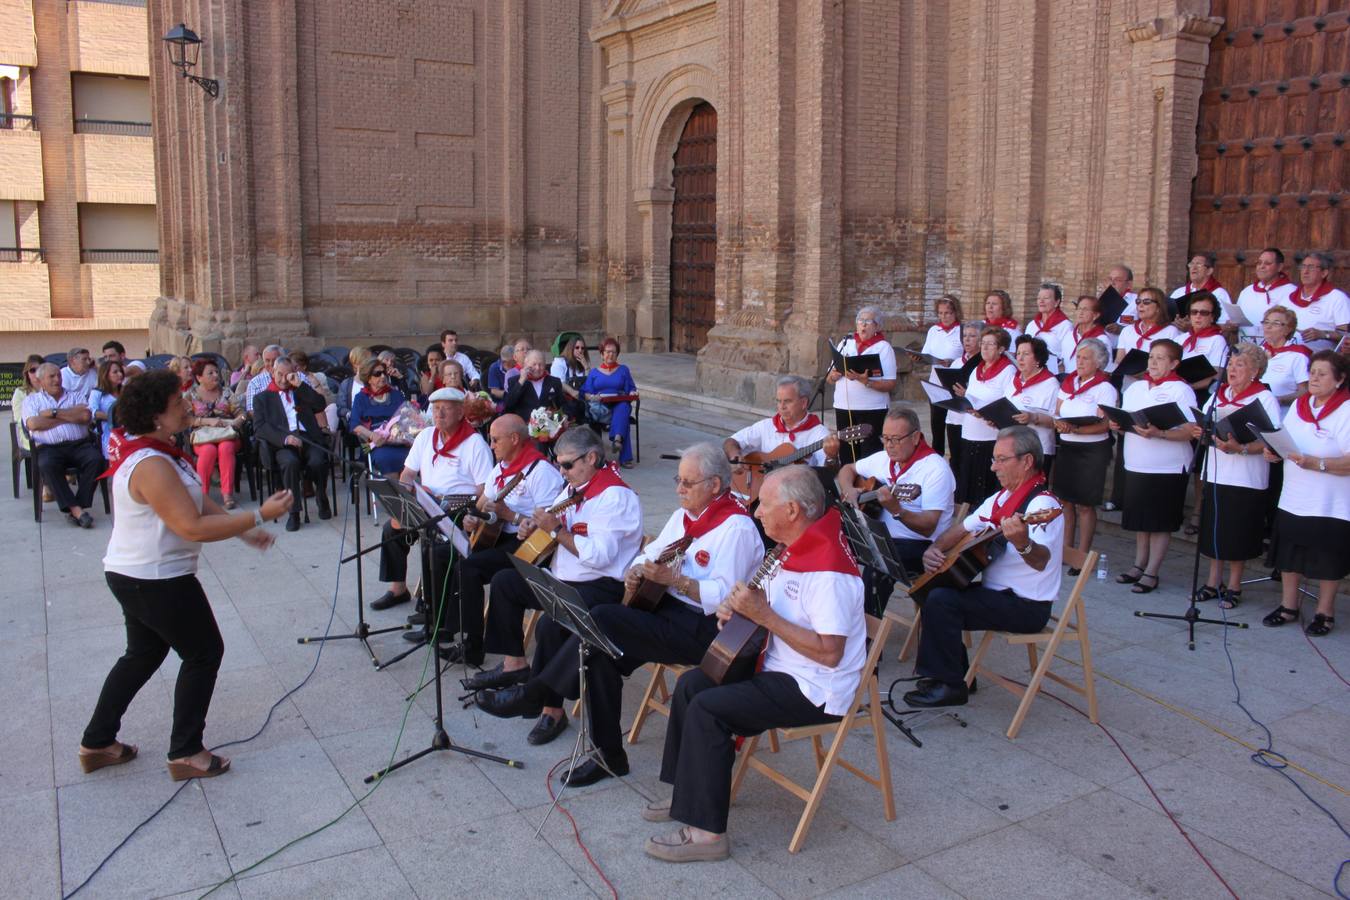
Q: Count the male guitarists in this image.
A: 8